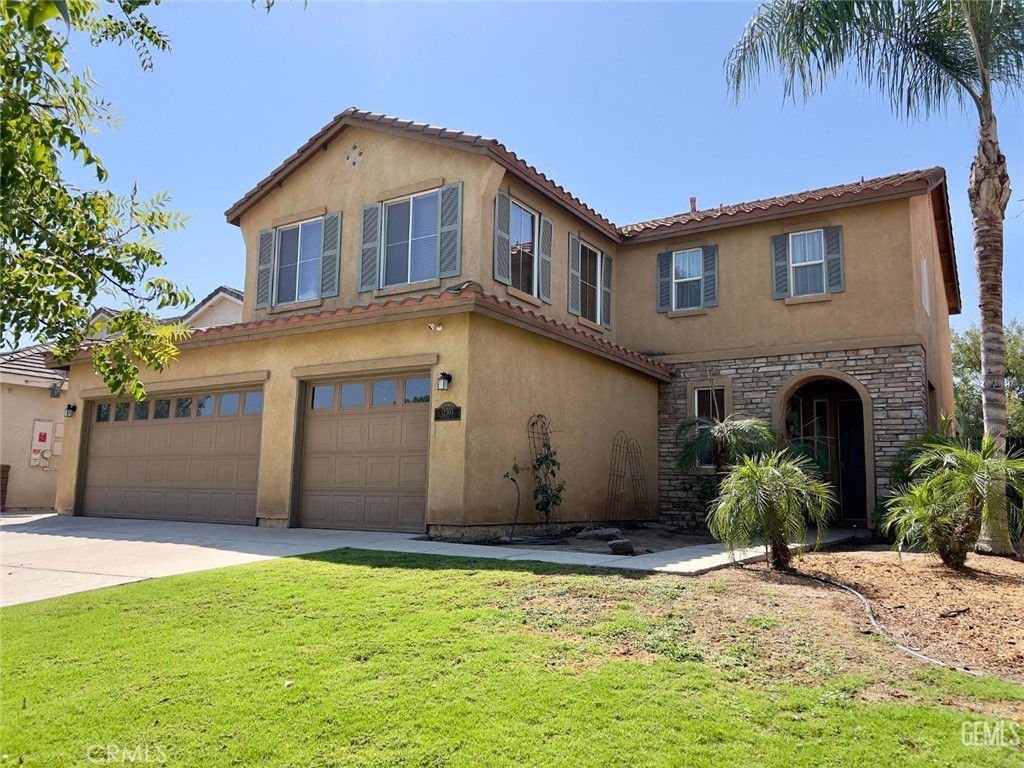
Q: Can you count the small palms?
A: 3